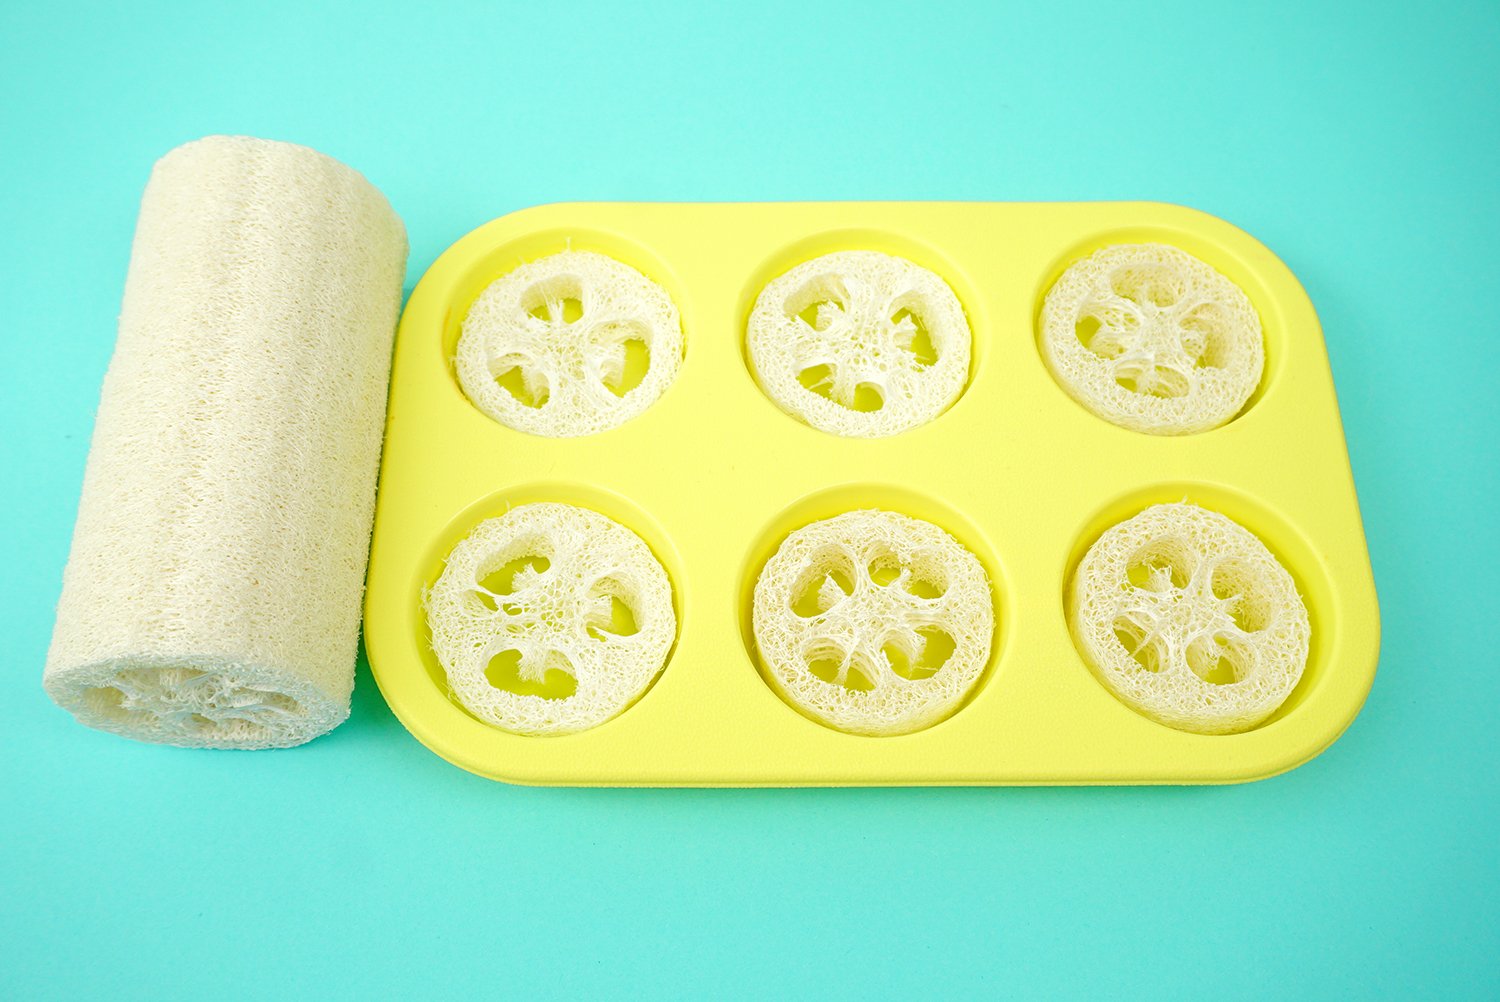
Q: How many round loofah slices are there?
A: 6